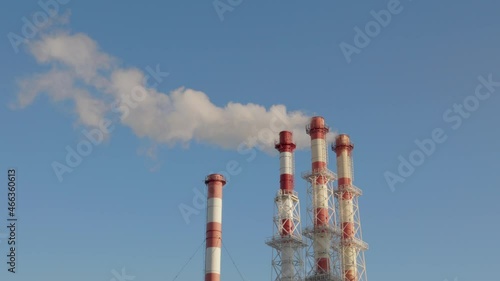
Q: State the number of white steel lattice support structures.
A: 3